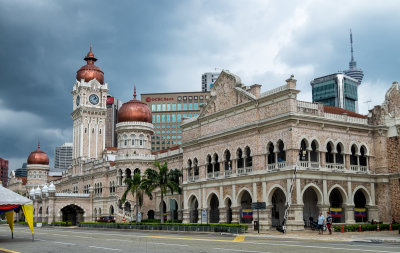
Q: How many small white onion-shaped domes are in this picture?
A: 4